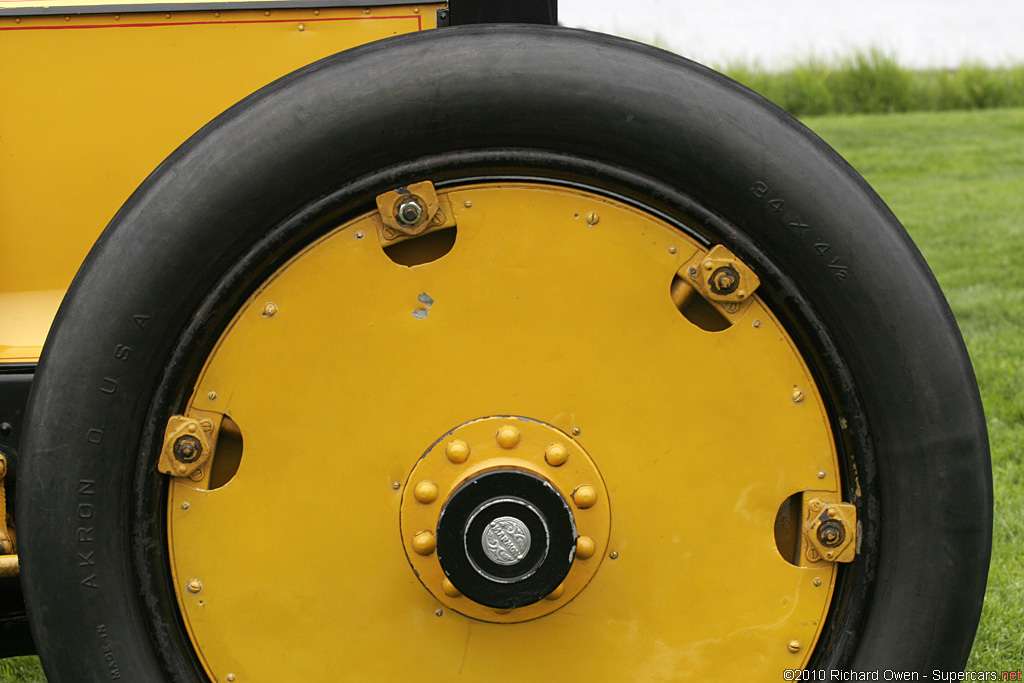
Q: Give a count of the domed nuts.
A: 10